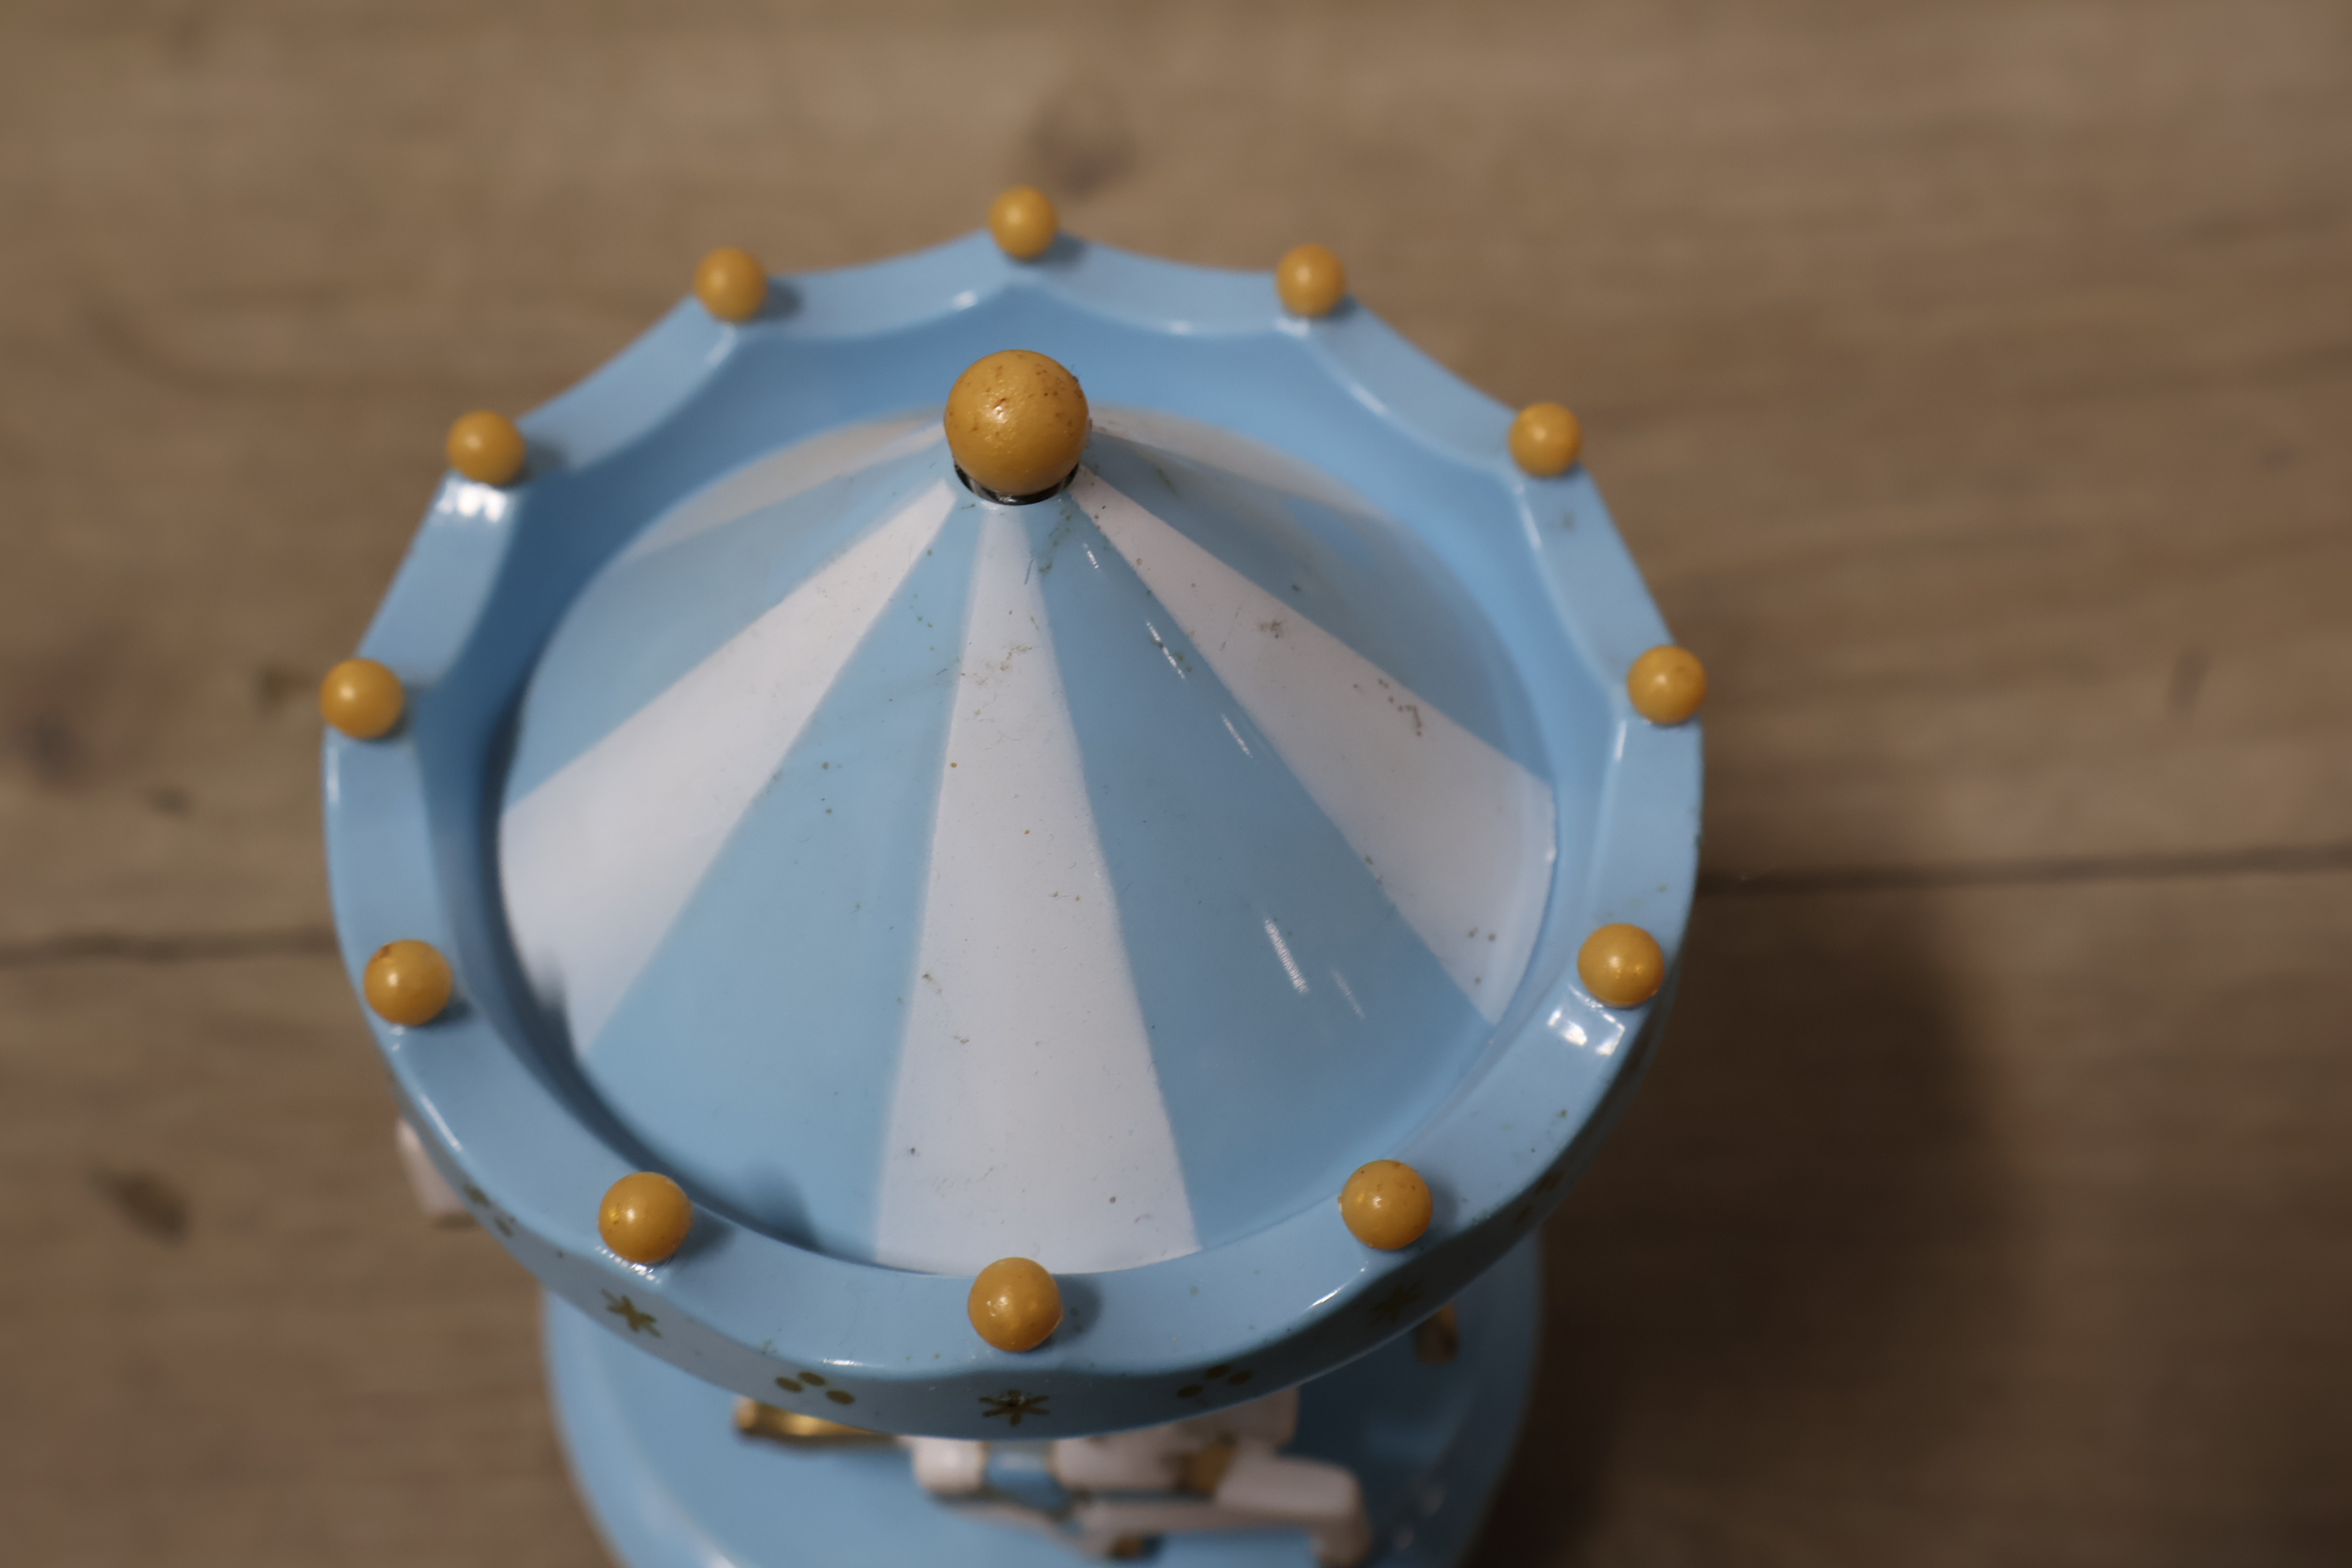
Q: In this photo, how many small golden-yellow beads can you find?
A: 12